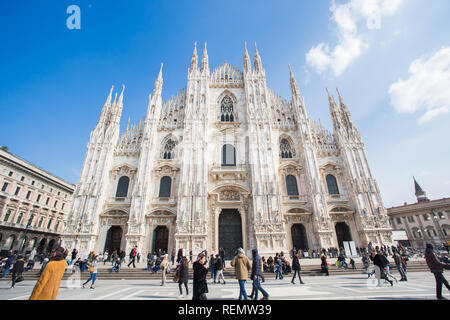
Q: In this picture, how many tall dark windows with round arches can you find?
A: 5